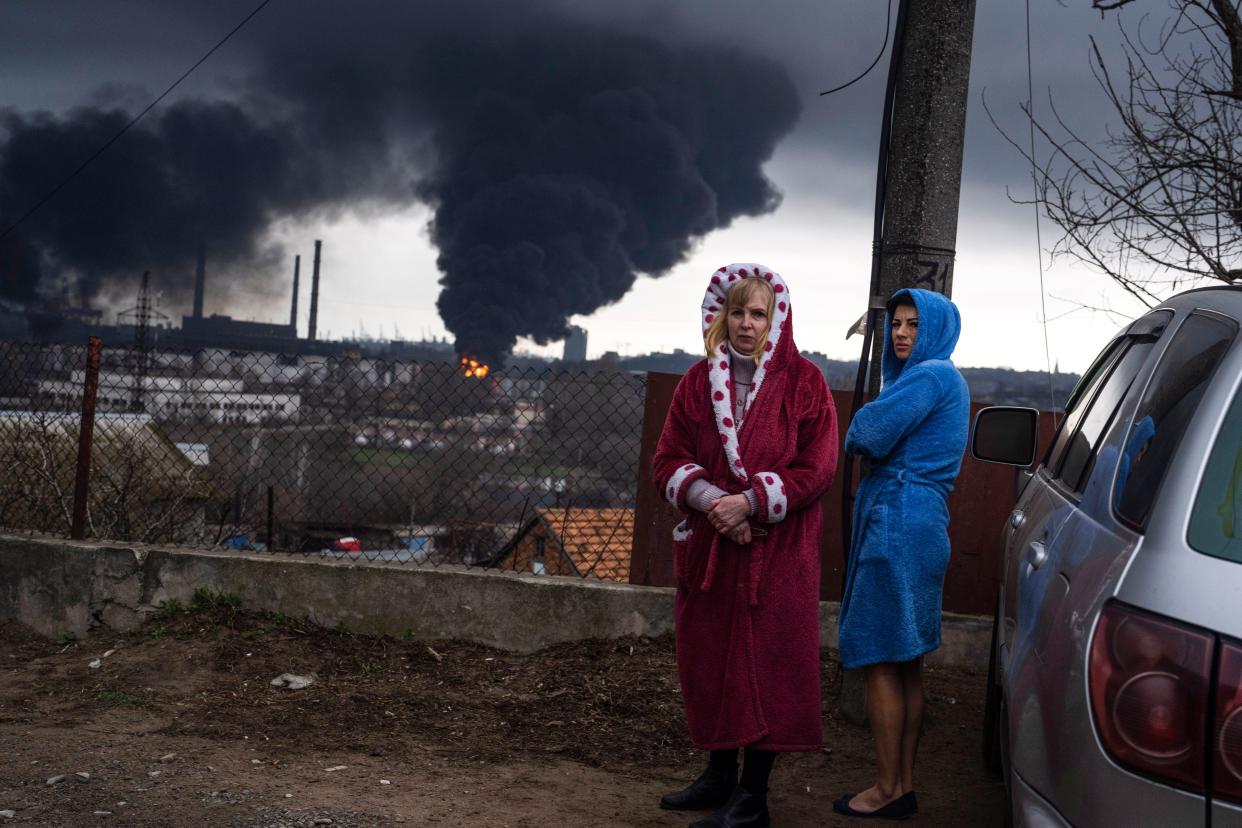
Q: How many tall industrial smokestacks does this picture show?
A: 3